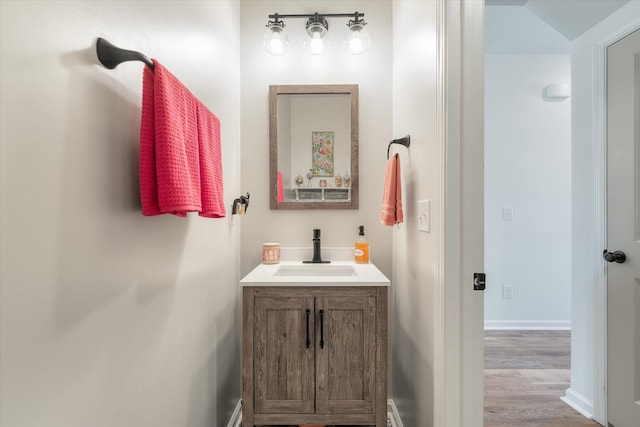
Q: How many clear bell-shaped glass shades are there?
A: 3